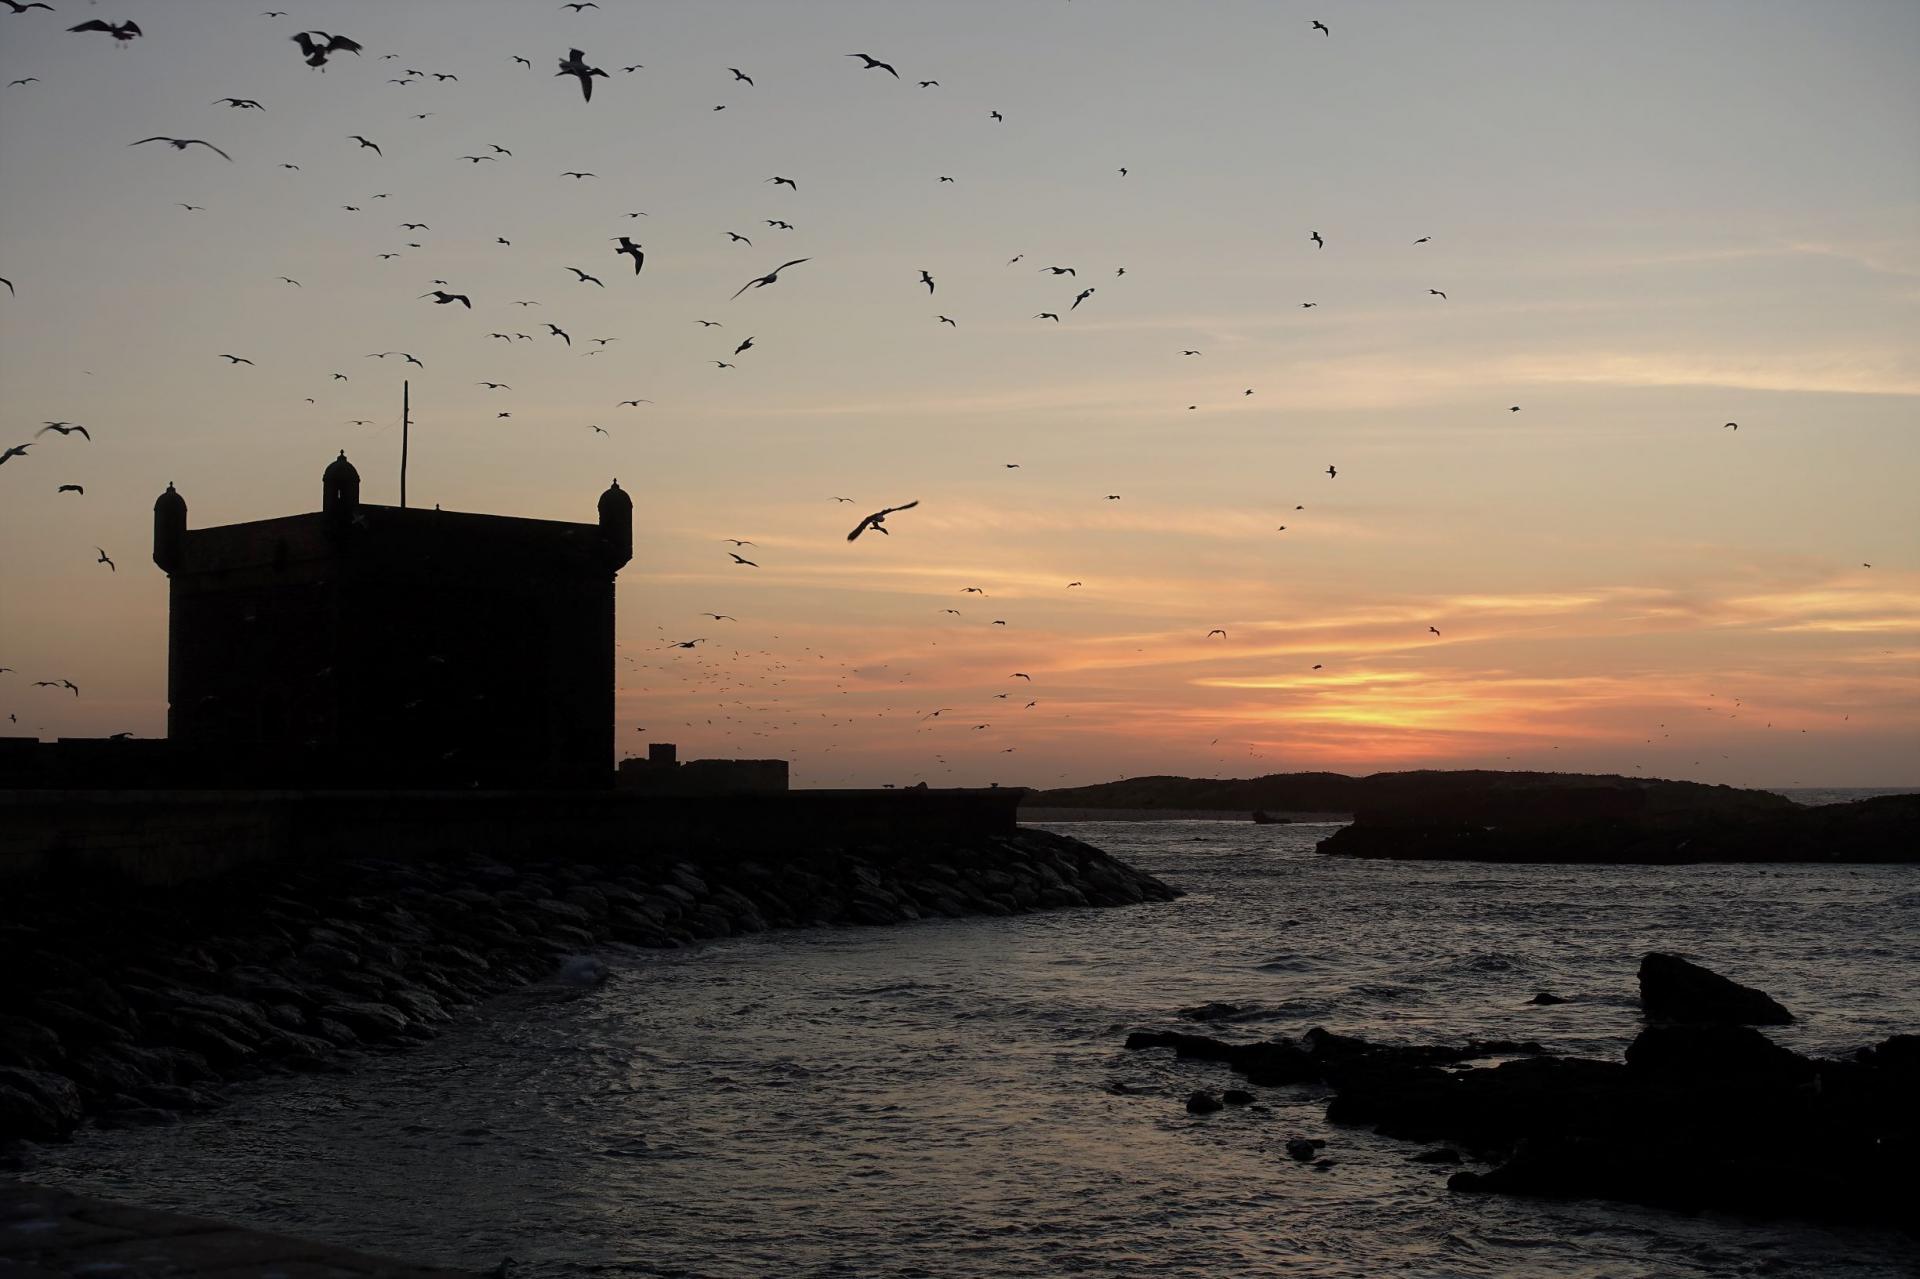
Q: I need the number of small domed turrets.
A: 3